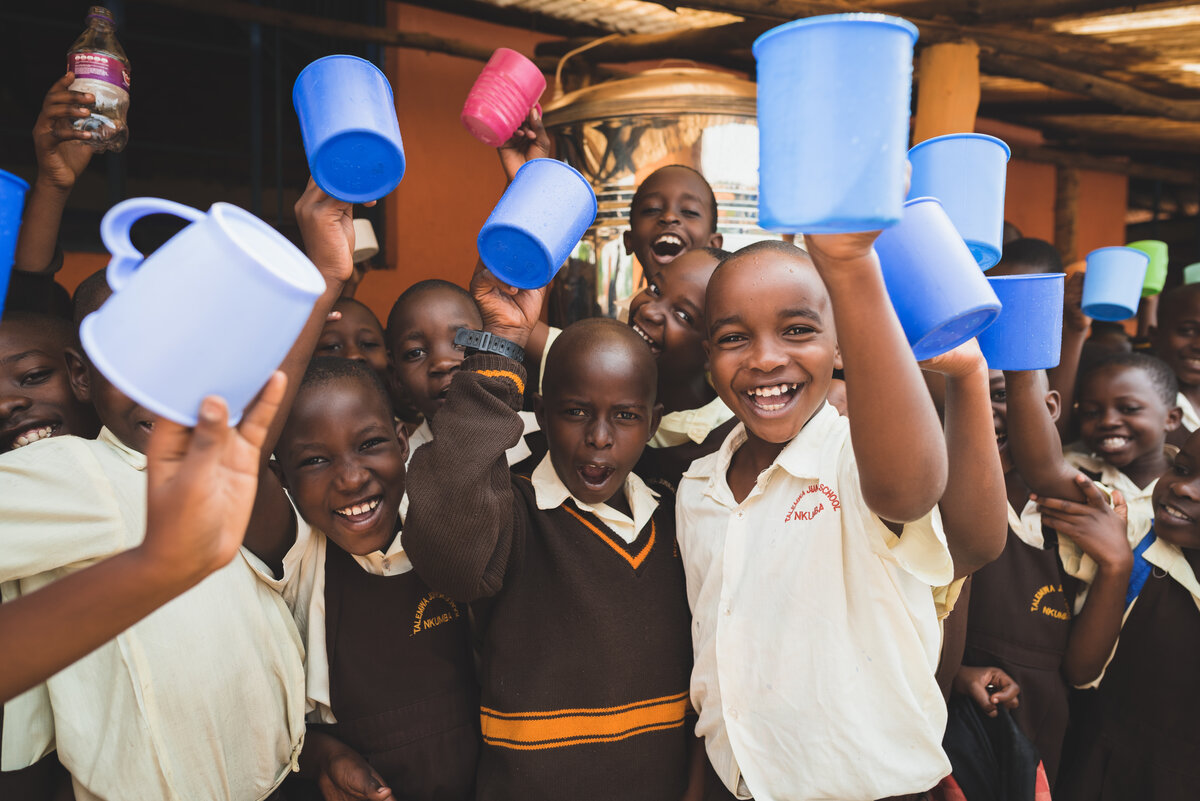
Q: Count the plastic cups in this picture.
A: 13